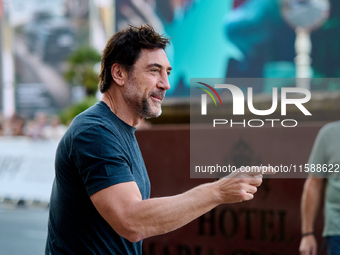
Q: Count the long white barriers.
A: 1